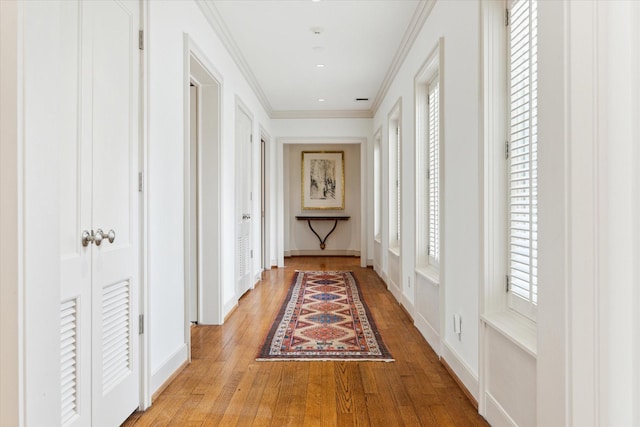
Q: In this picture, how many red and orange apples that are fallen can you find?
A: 0